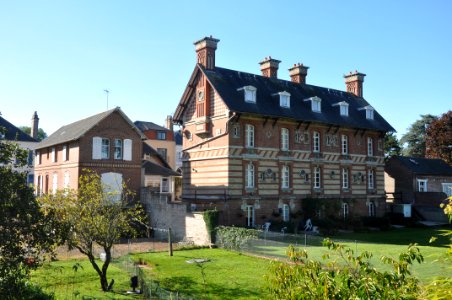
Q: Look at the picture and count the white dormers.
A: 5